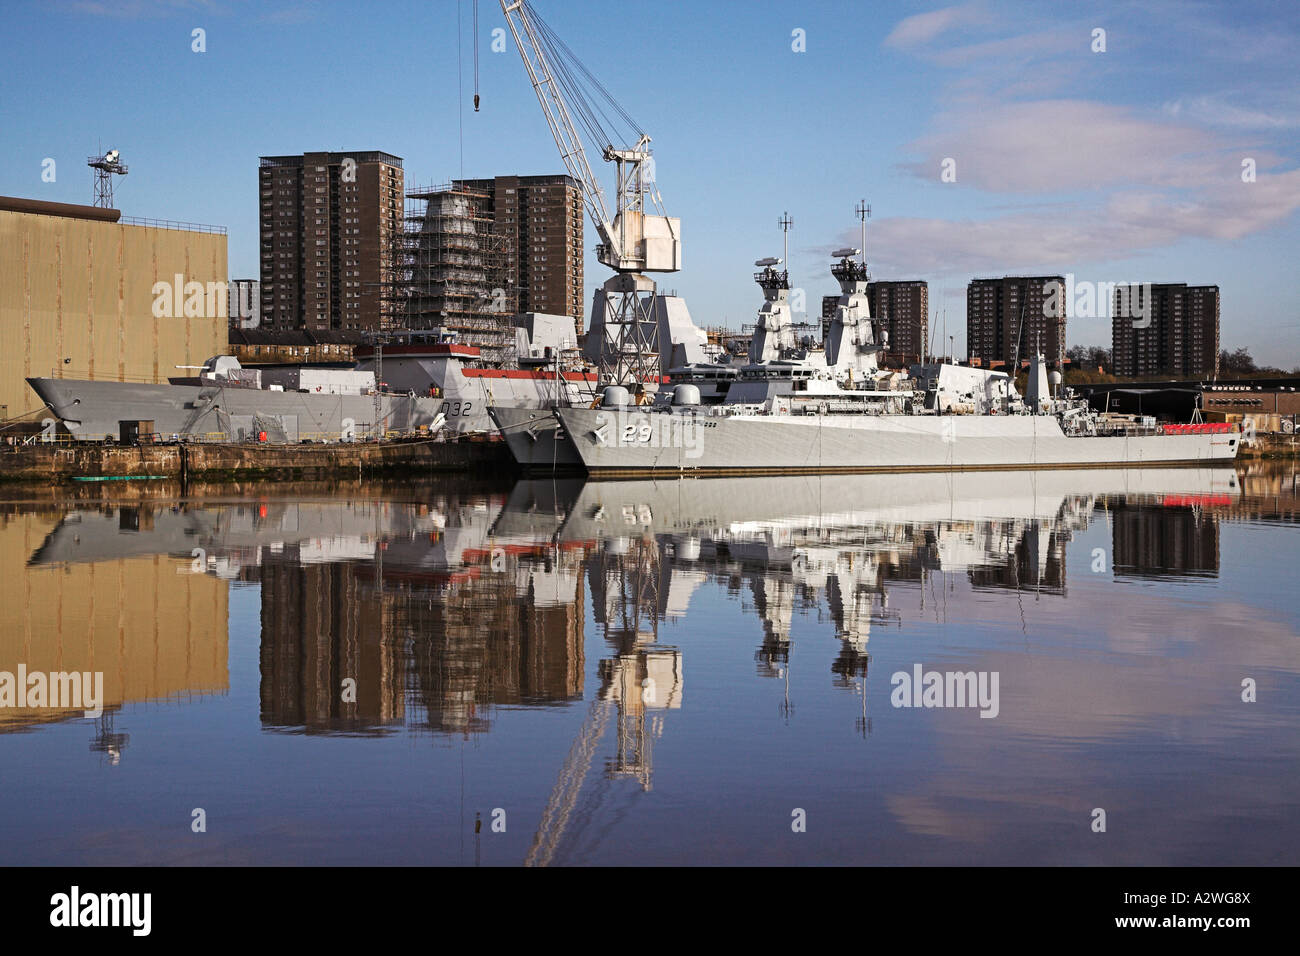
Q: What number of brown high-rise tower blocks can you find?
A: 5